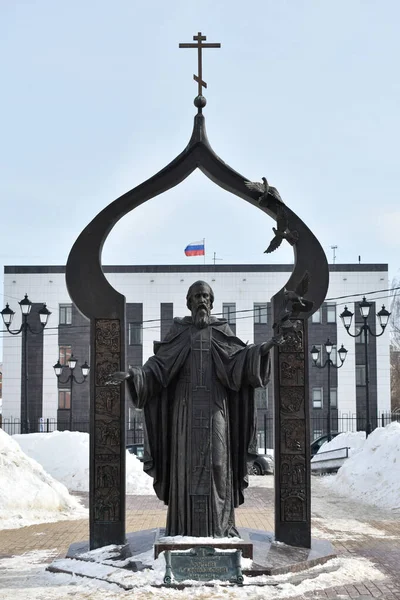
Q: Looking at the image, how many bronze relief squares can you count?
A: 12